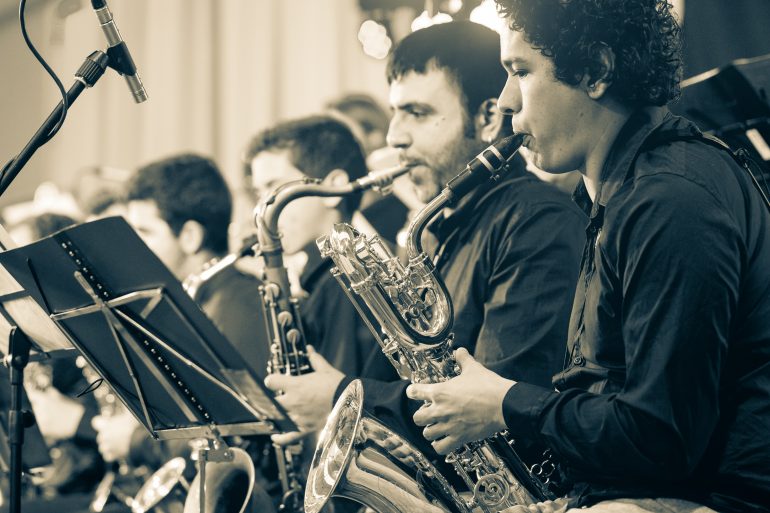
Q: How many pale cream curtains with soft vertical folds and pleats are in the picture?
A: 1